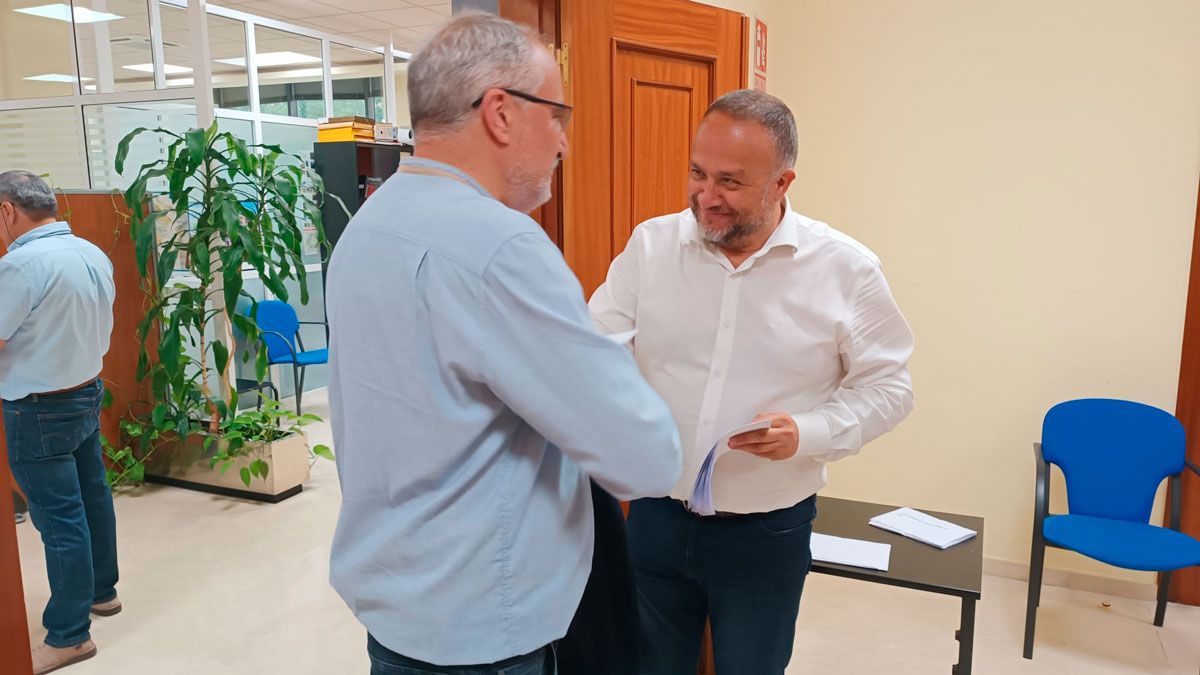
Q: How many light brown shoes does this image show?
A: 2